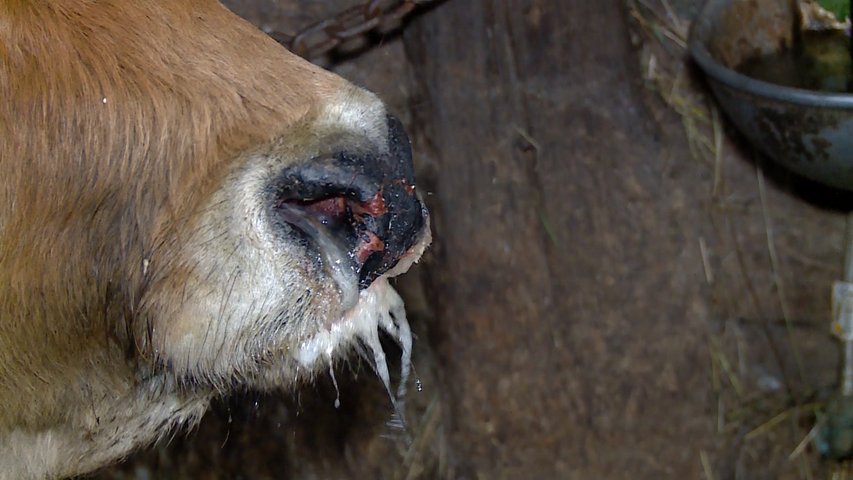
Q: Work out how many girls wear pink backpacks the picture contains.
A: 0